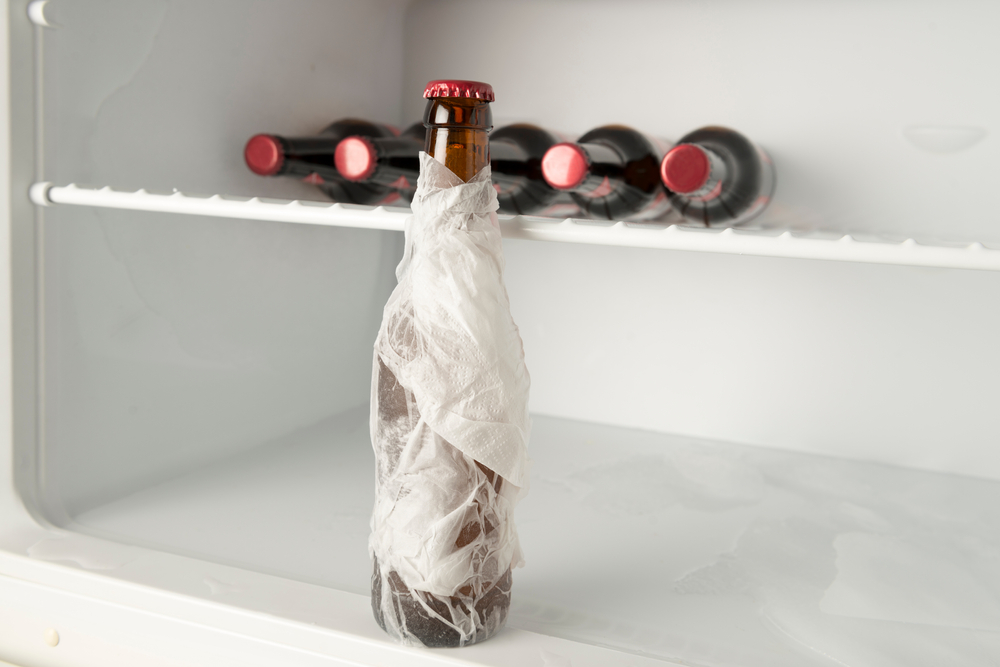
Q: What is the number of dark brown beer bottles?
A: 6